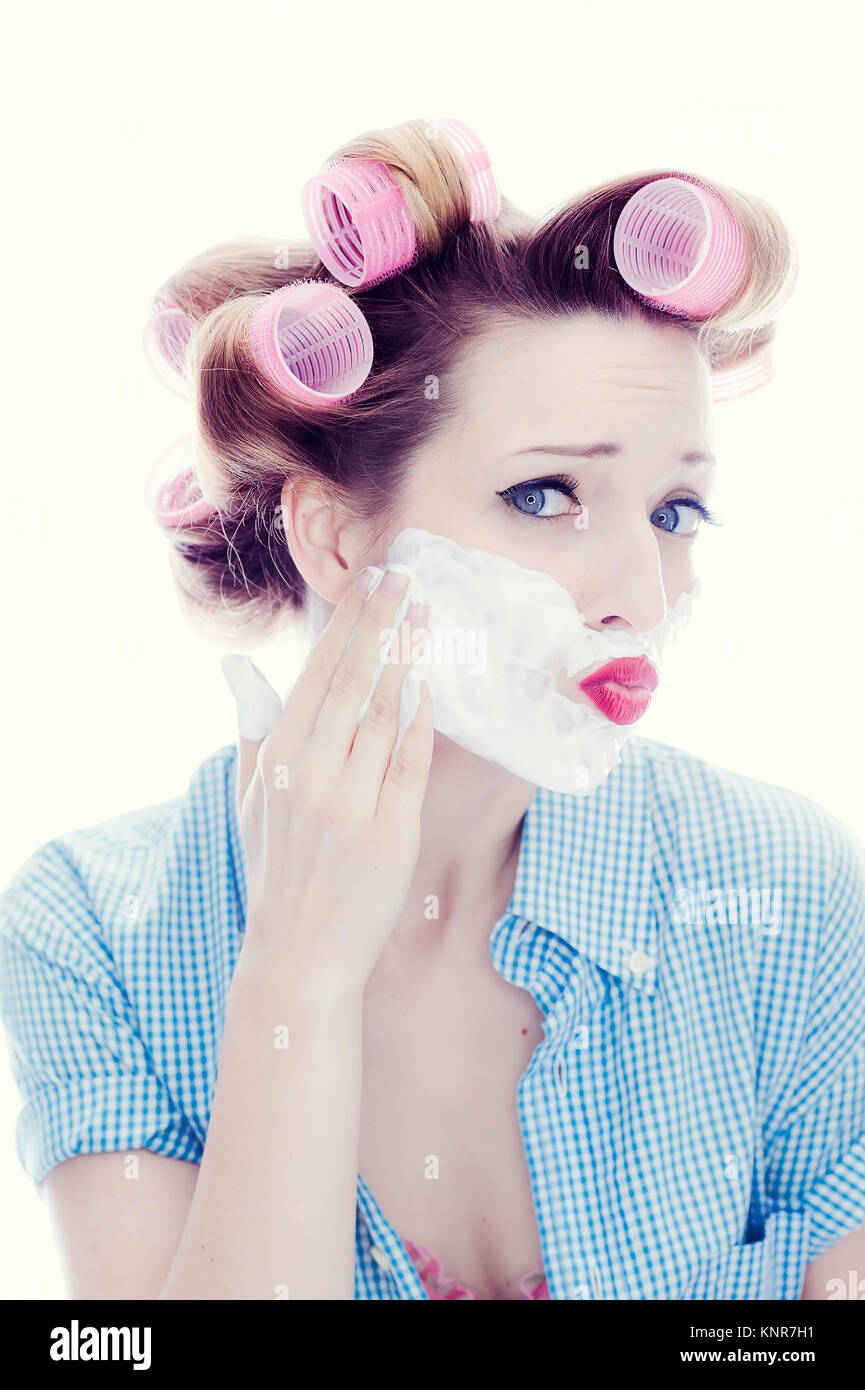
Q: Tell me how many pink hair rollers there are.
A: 6